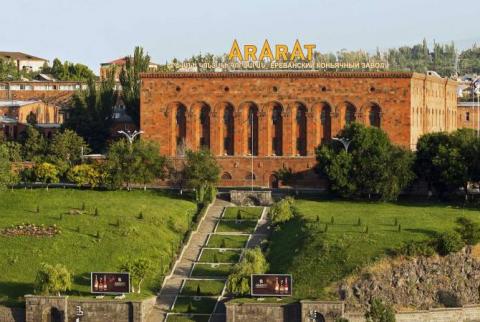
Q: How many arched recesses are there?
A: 9